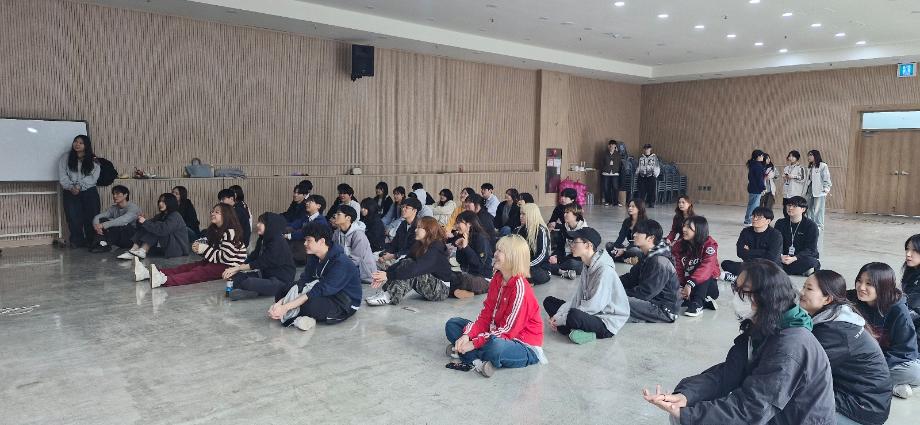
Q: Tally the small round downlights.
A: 11